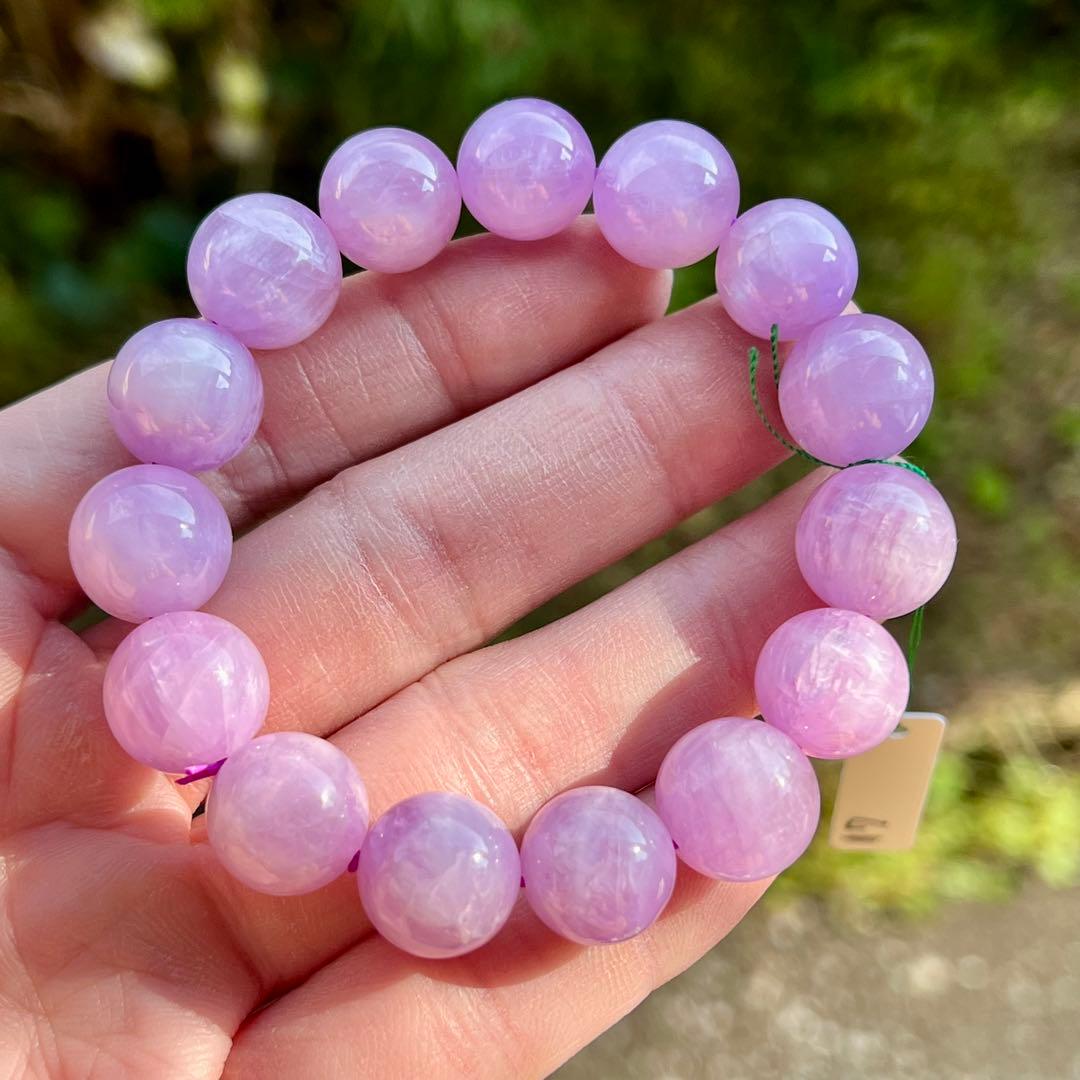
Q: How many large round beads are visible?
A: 15